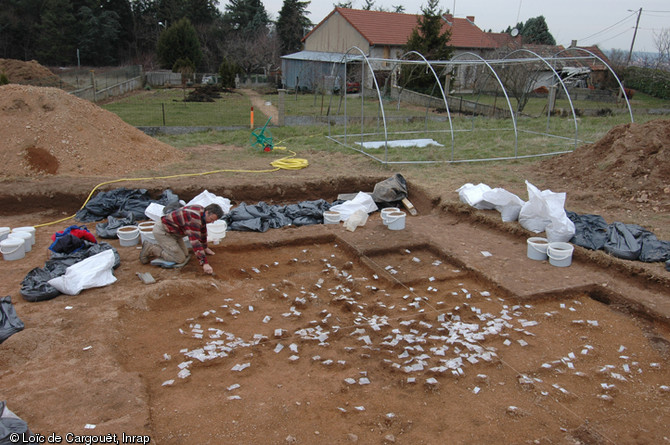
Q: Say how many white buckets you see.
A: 13